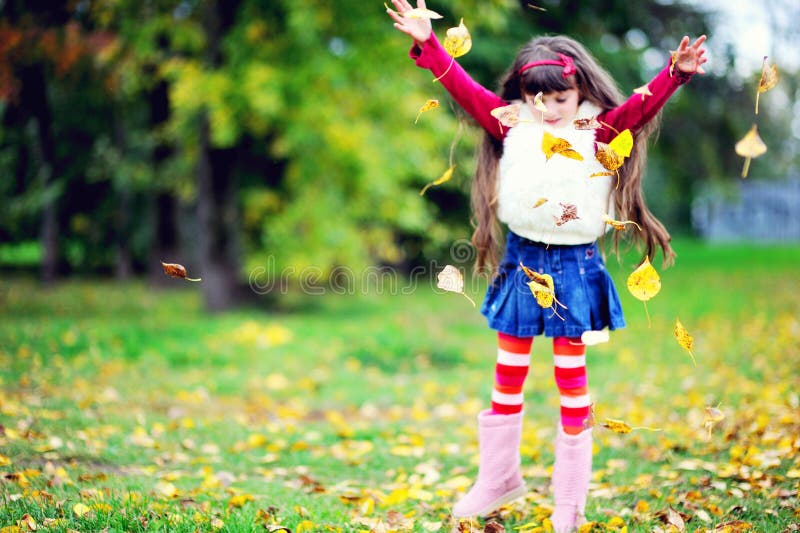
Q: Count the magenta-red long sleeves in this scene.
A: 2